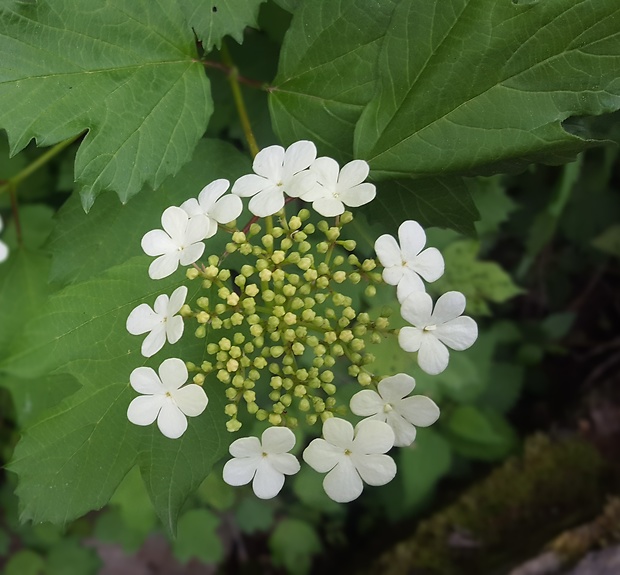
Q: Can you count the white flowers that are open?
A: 11